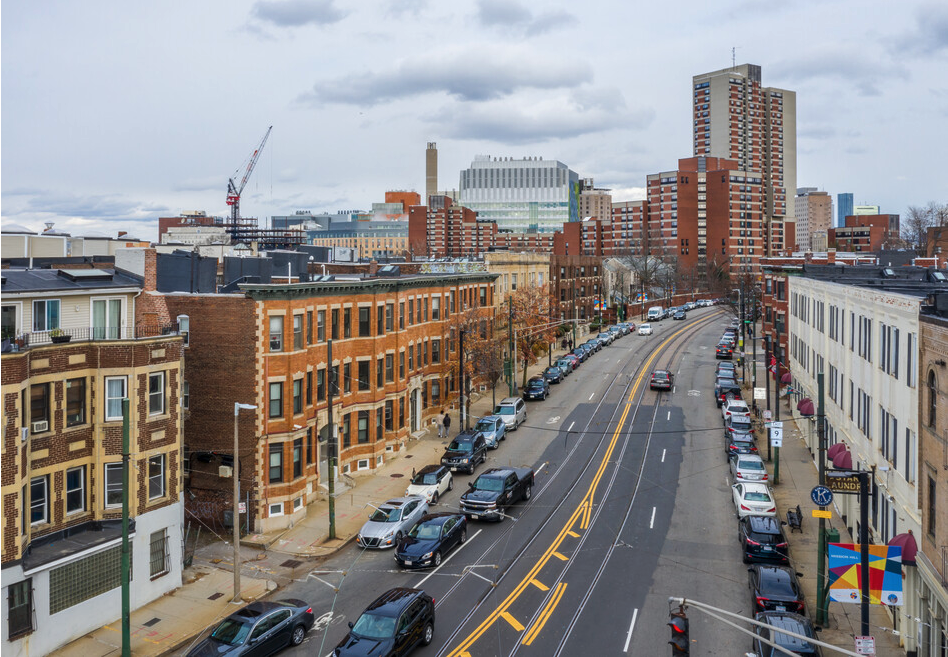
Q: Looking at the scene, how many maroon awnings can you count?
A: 6